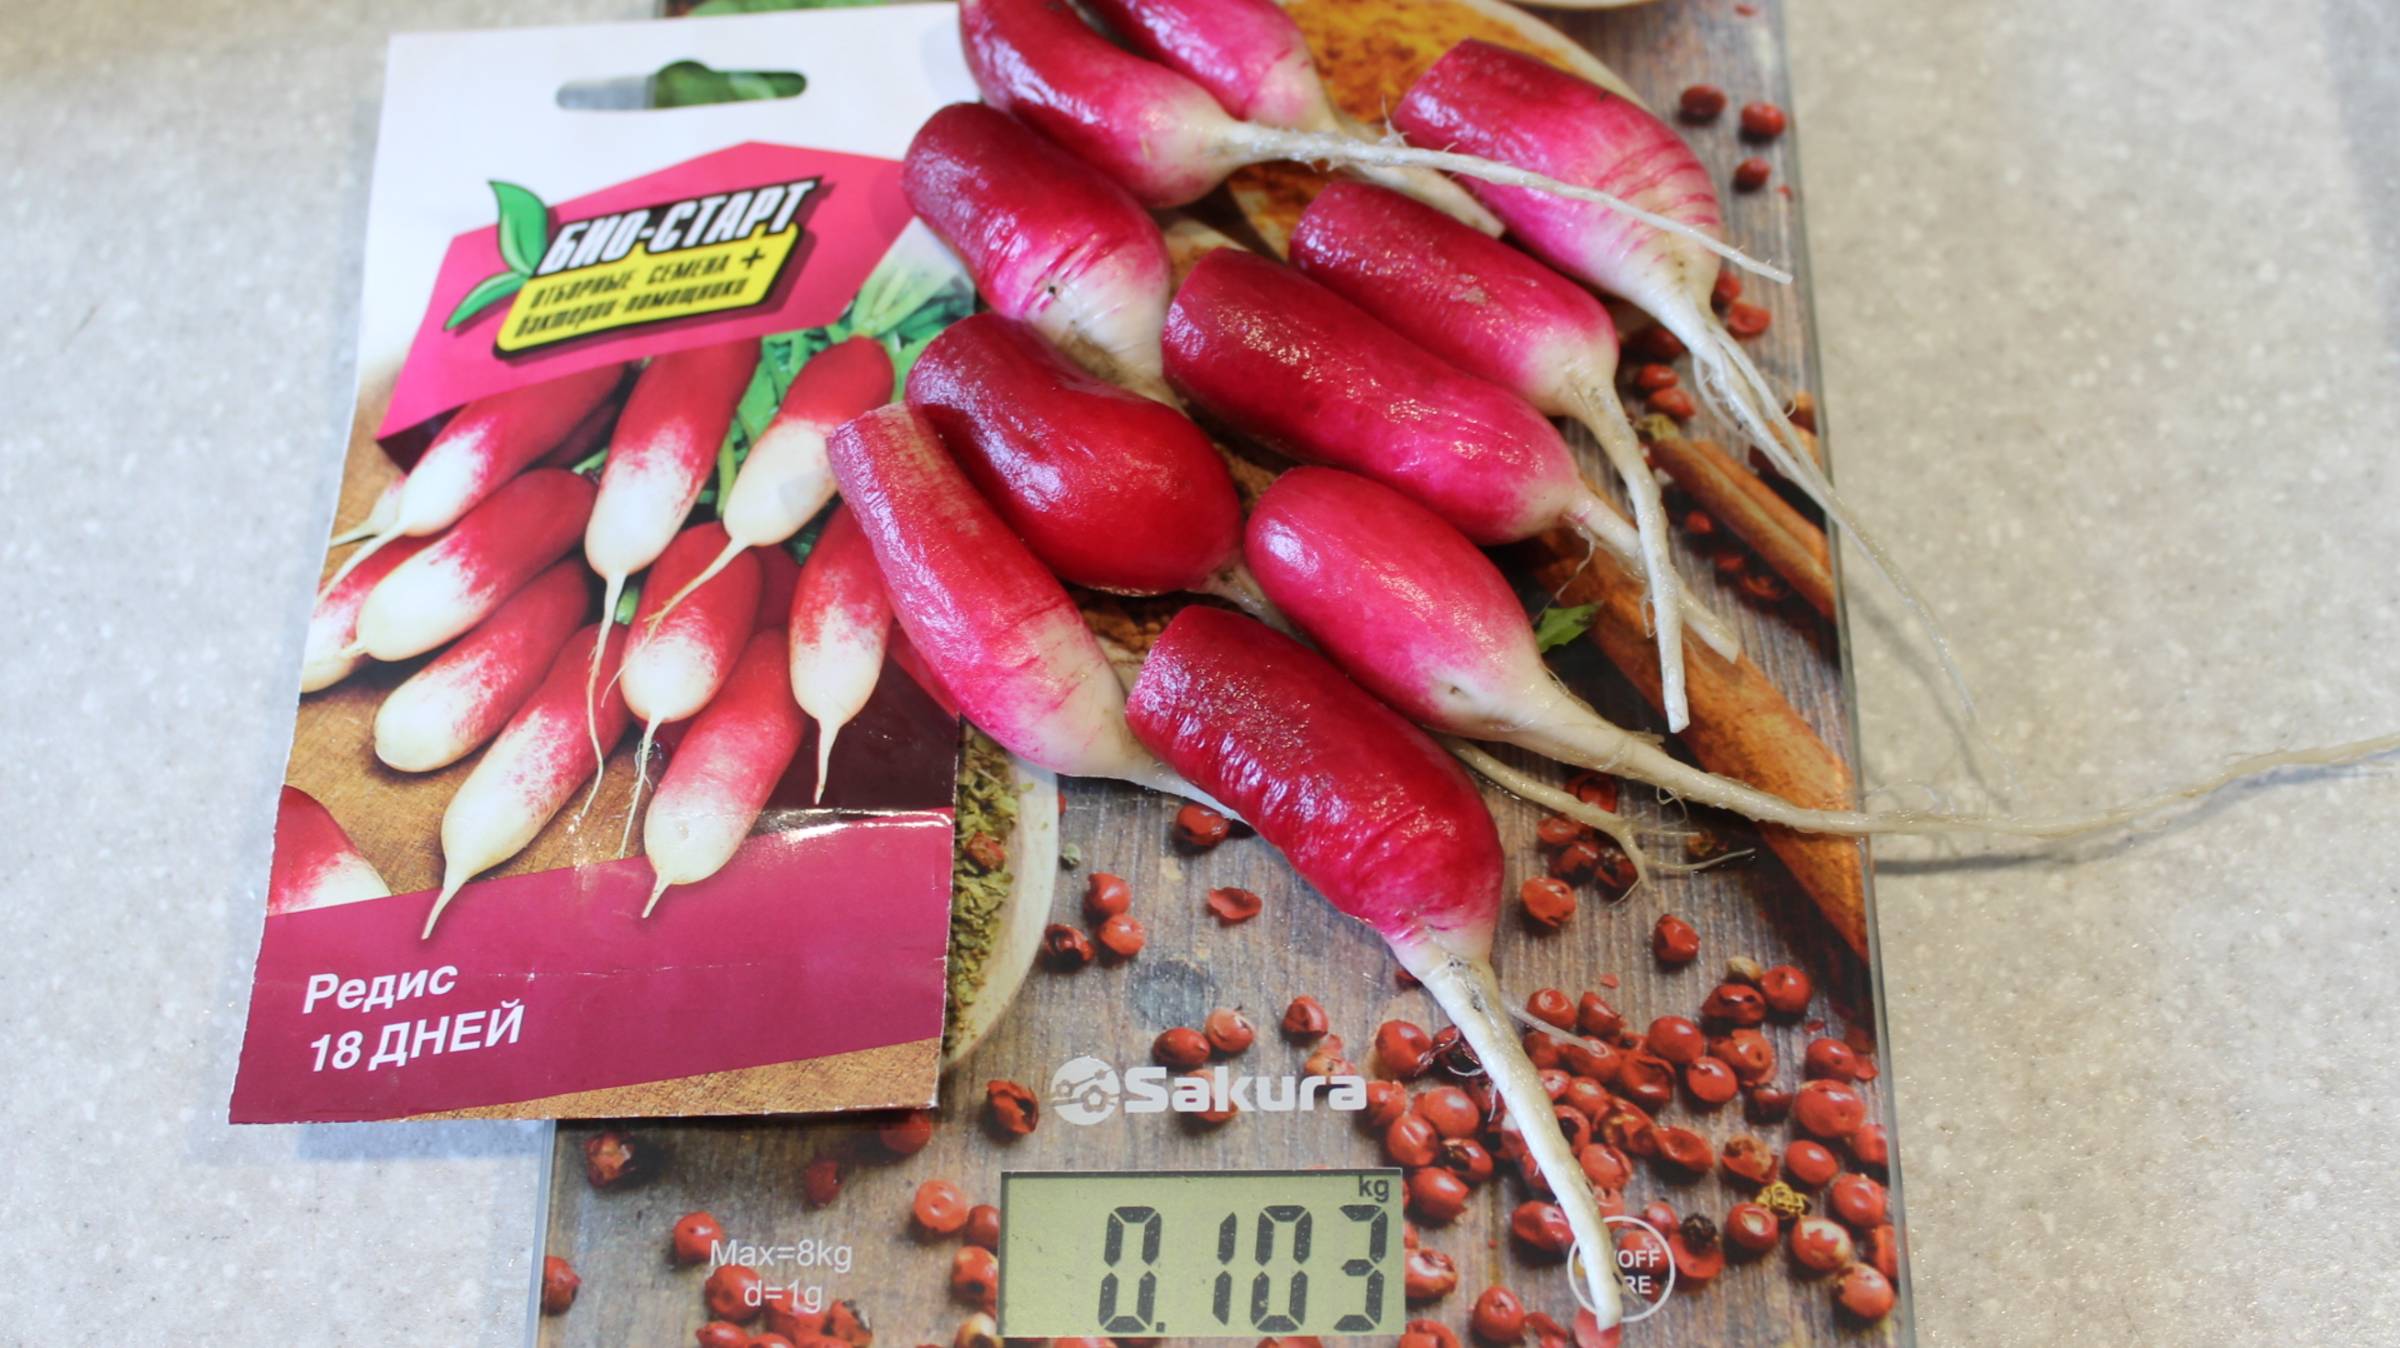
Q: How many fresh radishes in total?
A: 10